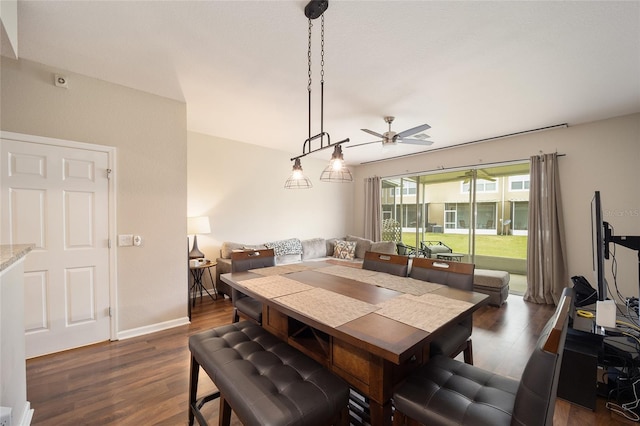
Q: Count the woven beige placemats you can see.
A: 6